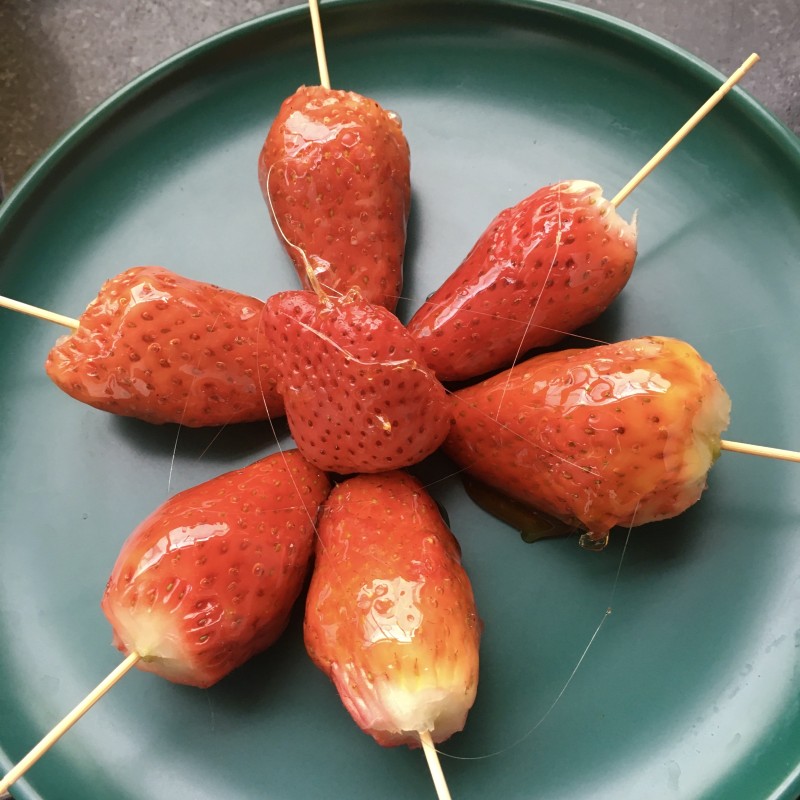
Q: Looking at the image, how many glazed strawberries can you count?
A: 7